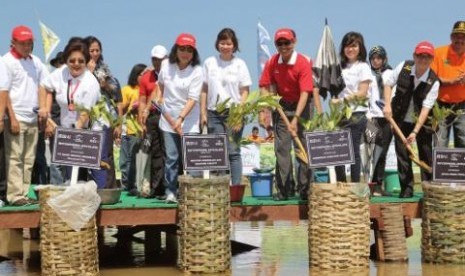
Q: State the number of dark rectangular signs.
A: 4